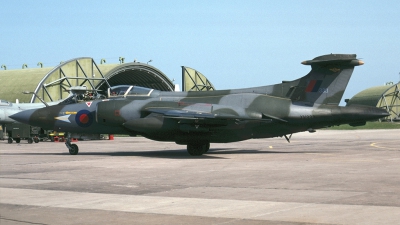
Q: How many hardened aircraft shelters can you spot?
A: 2